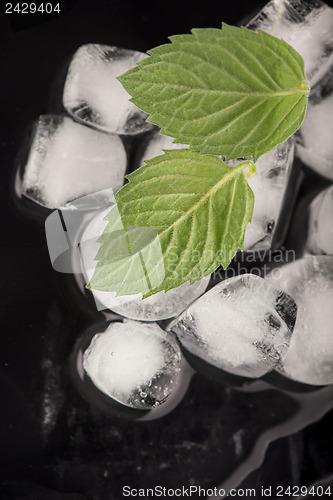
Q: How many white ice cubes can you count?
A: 11